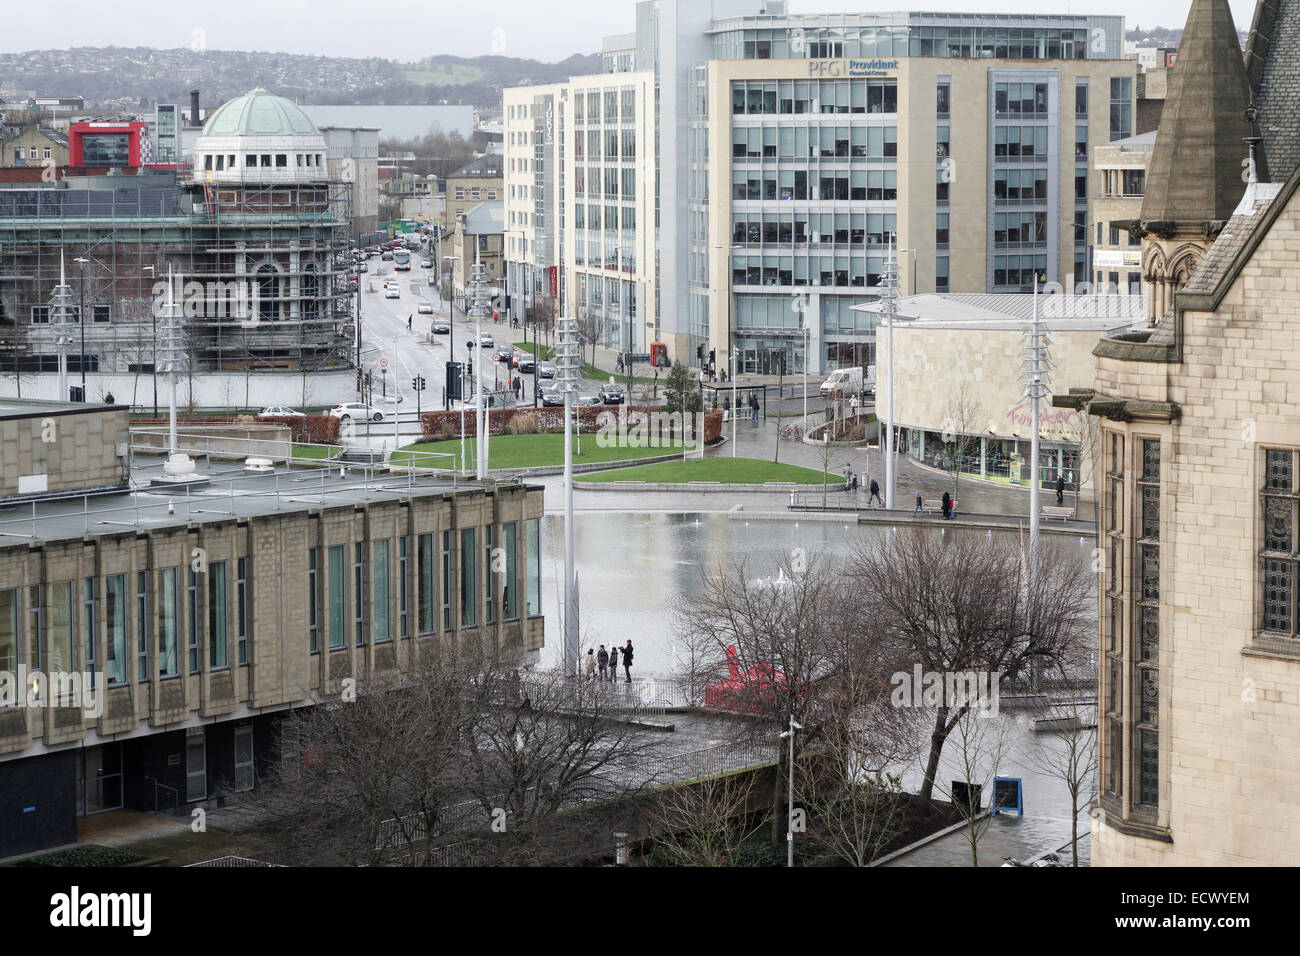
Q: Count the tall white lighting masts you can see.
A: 6